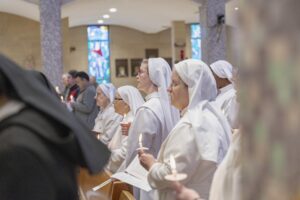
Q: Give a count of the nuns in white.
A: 5